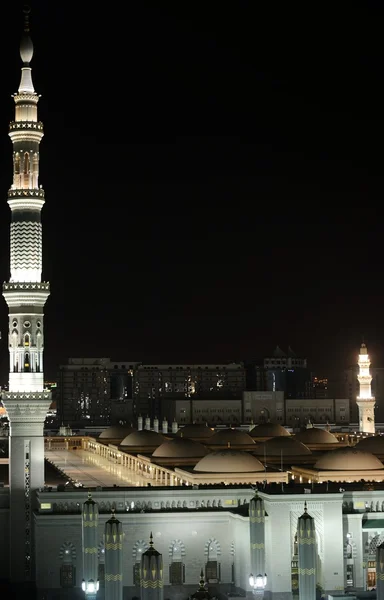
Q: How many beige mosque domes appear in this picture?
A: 11